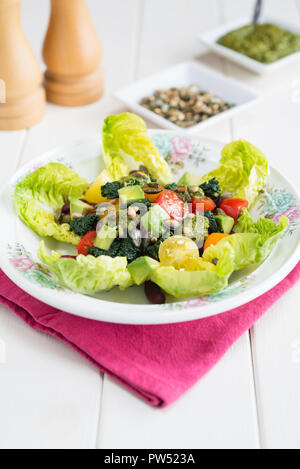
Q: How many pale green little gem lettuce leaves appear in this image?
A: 6